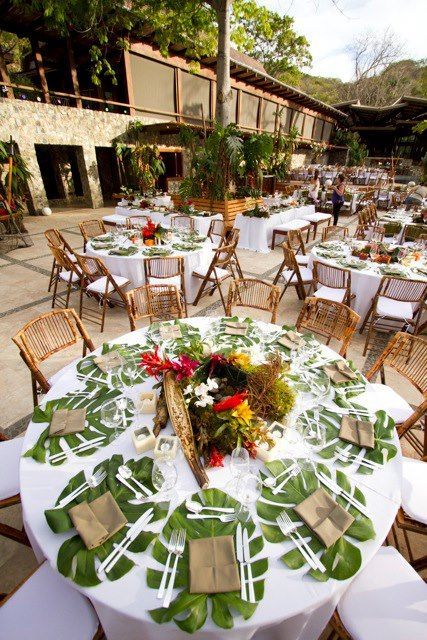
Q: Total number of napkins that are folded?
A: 10